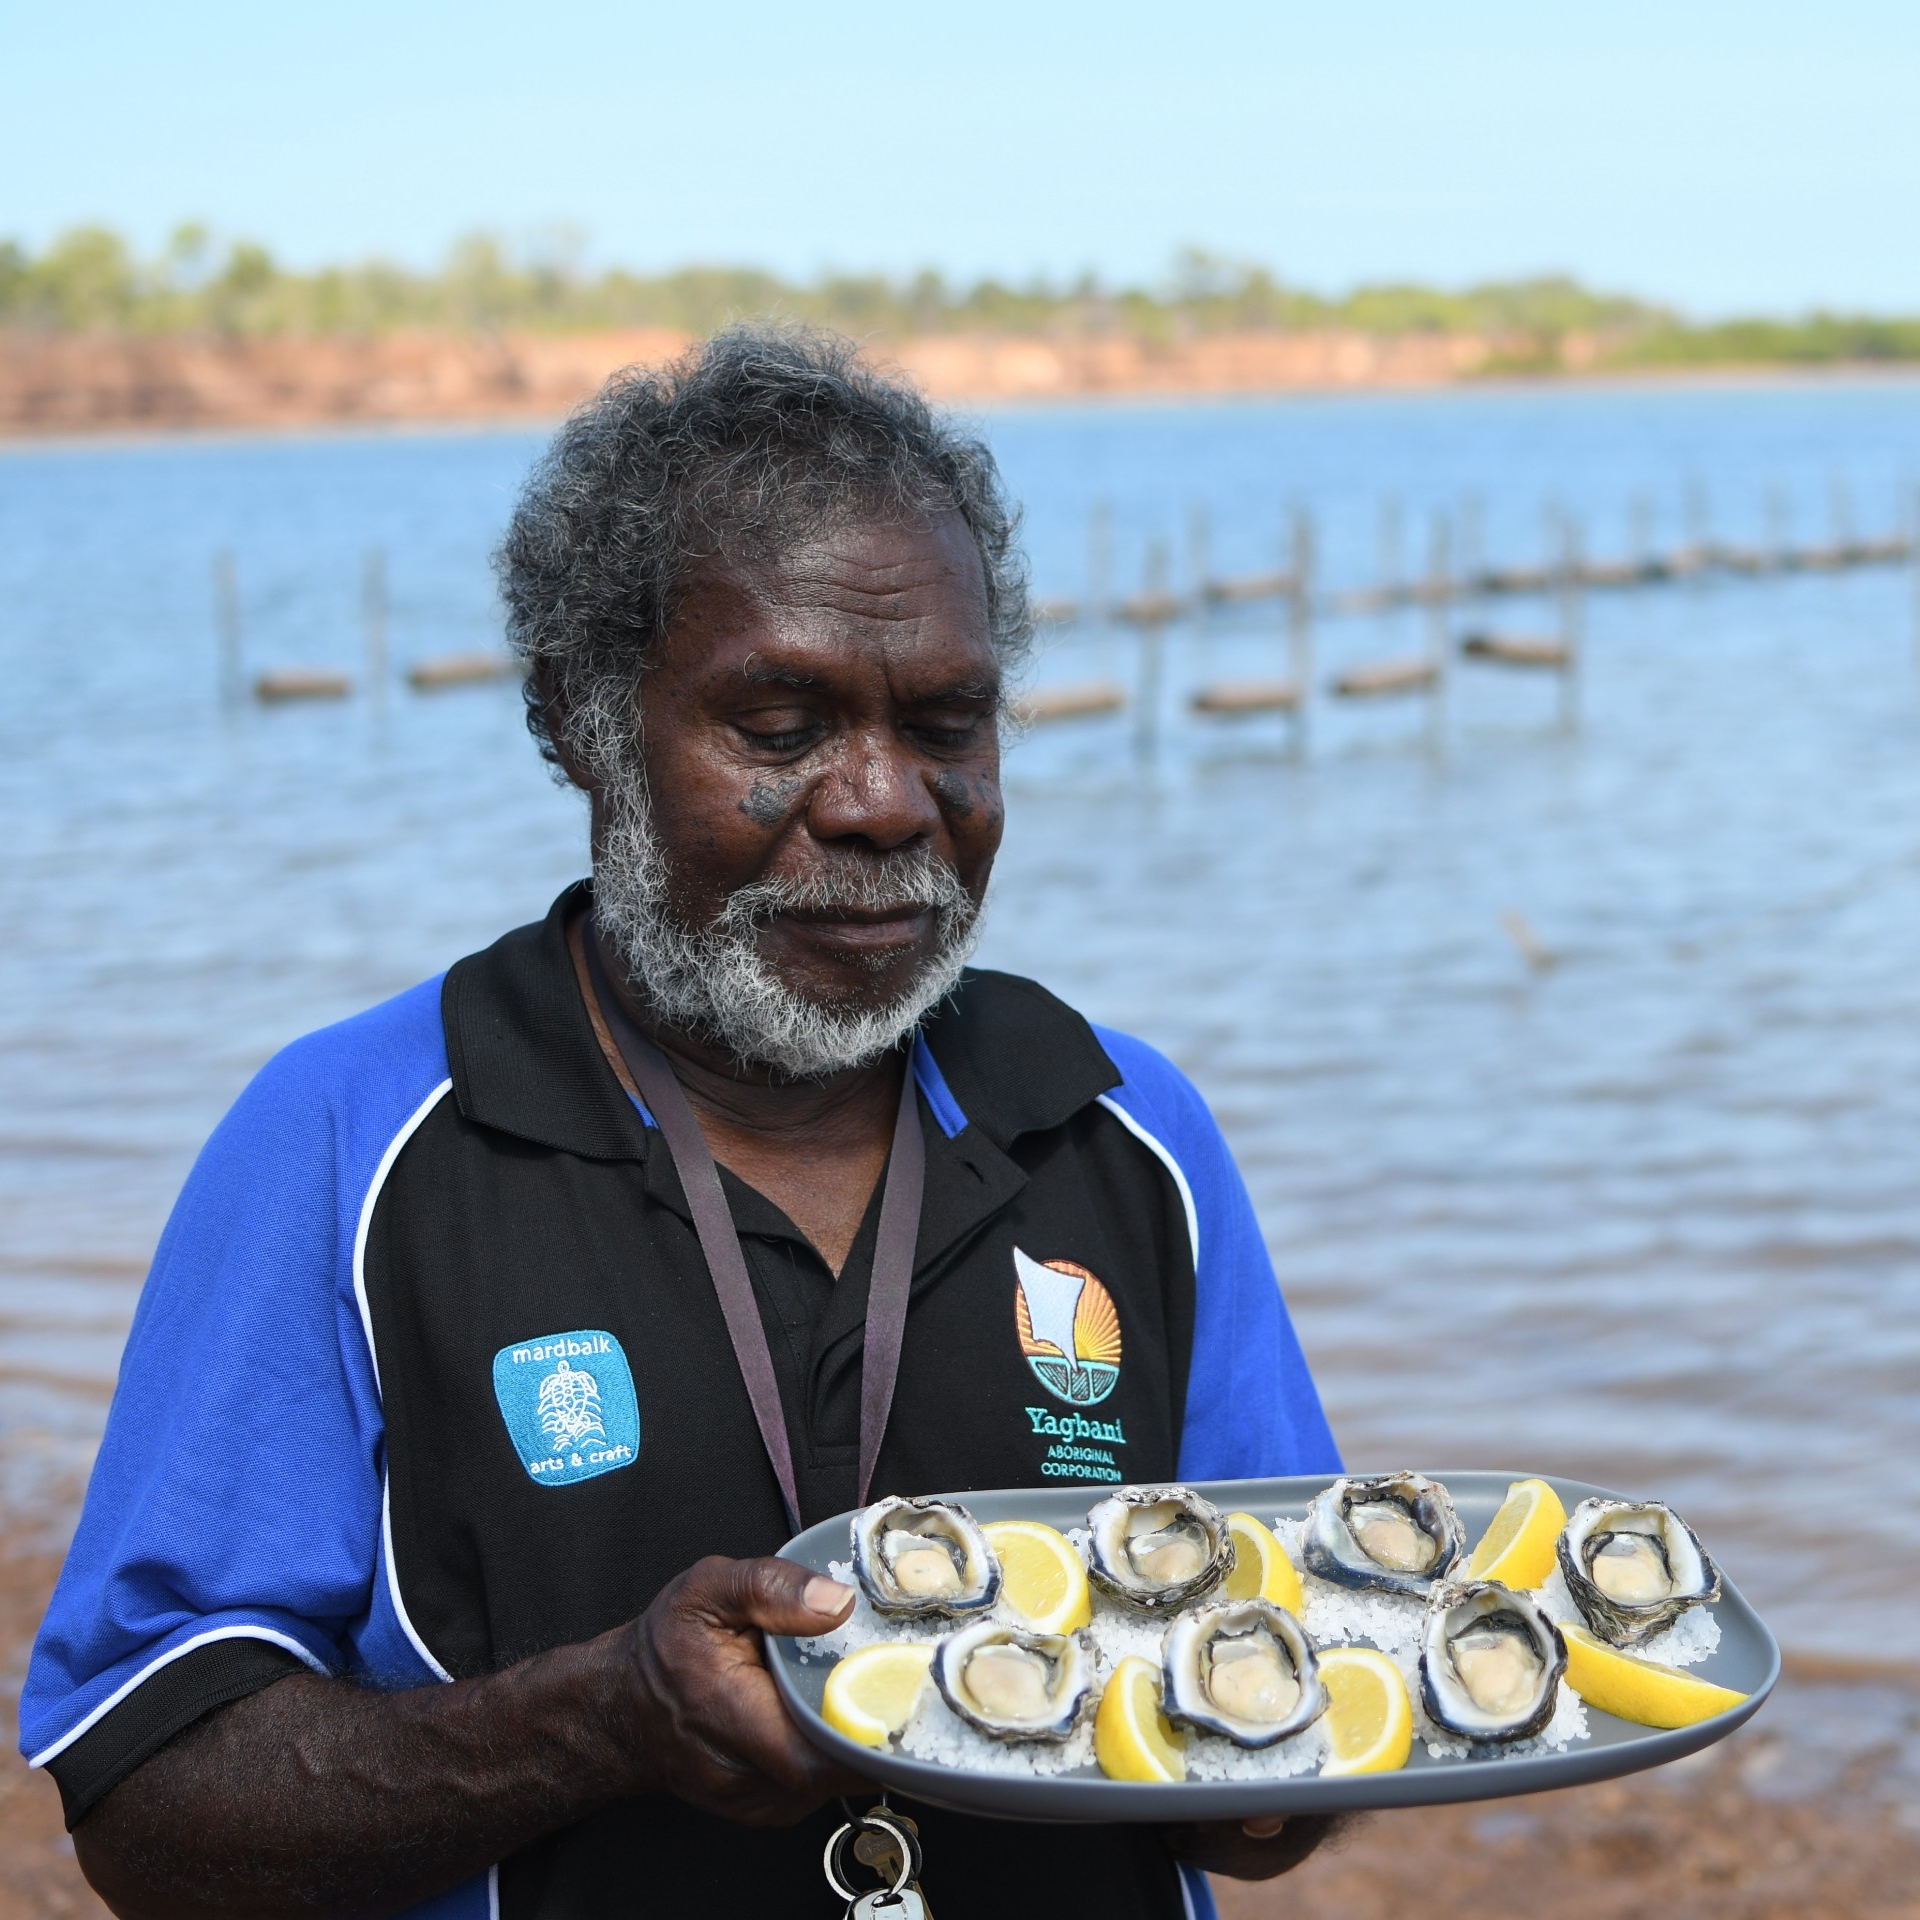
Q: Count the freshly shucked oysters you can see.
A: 7